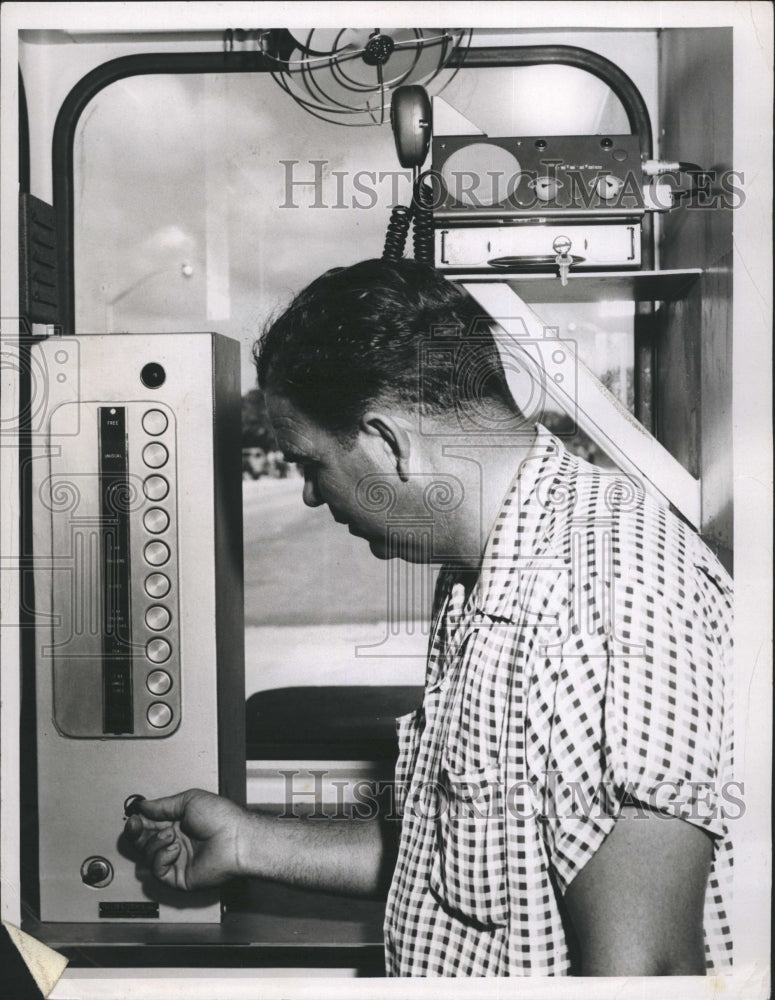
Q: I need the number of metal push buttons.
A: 10